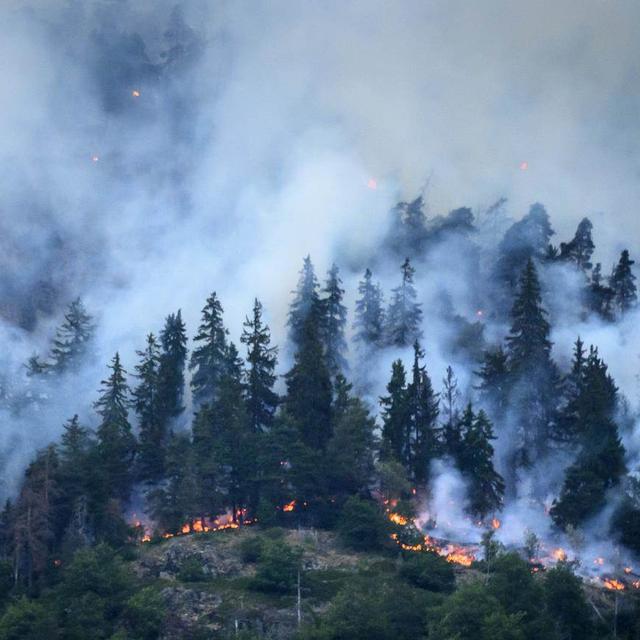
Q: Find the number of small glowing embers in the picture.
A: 5